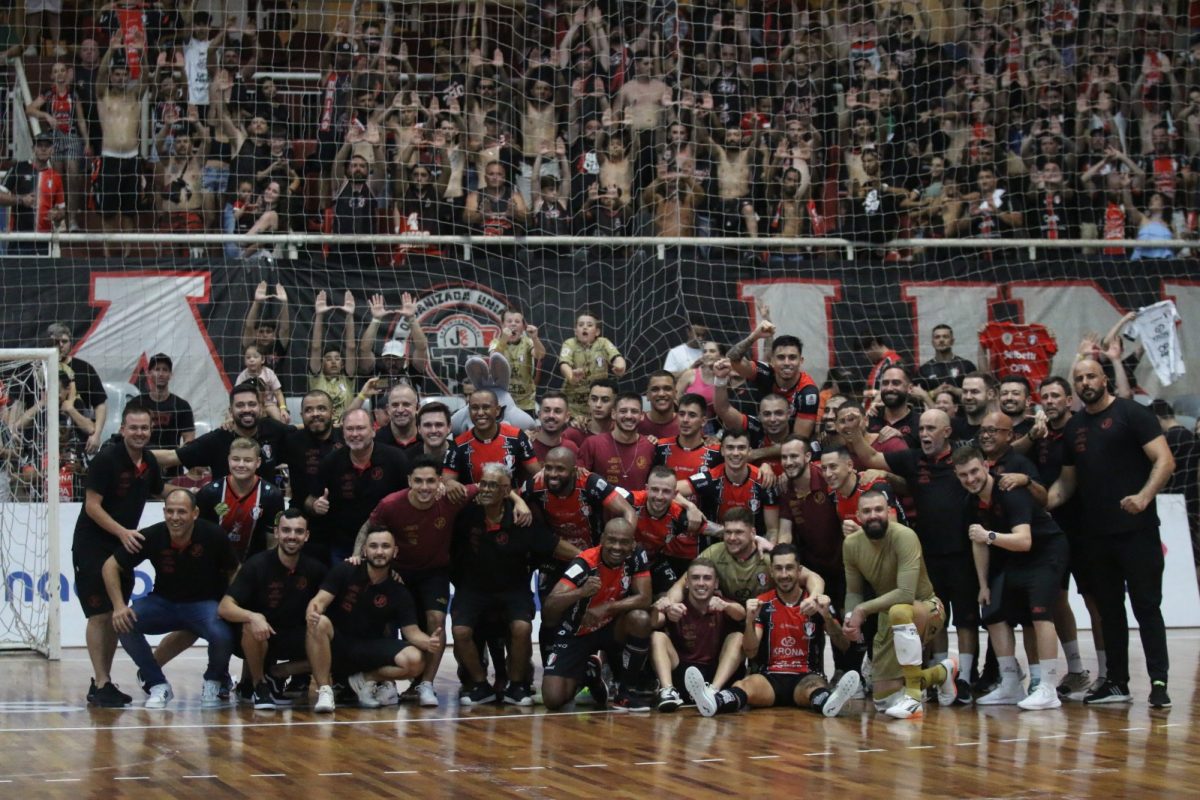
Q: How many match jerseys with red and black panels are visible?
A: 11